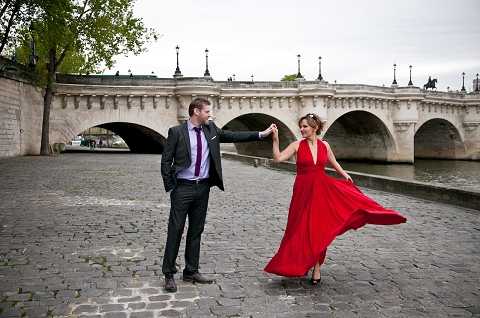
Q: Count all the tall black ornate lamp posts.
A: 8